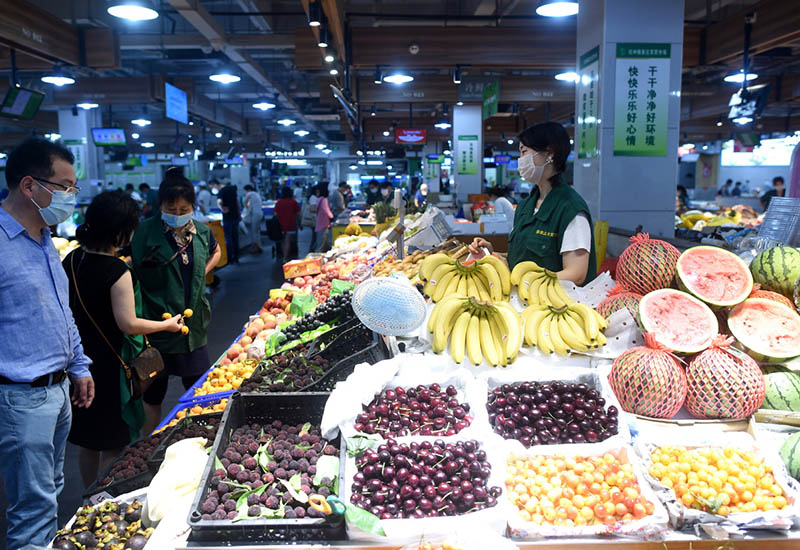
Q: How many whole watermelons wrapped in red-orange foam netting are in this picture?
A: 5